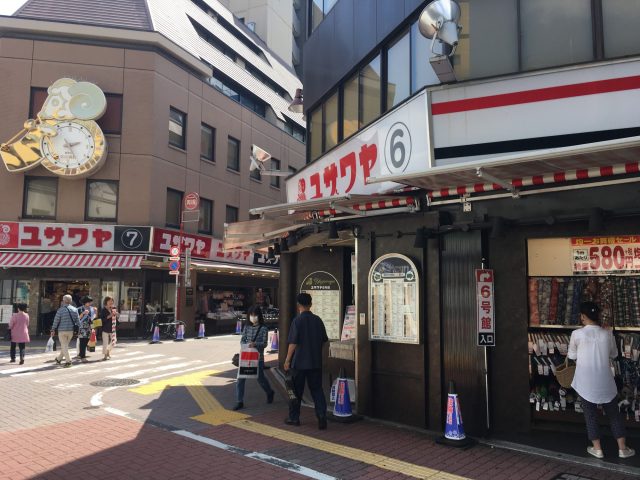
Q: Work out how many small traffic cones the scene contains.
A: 7